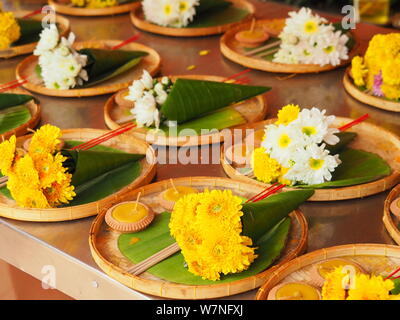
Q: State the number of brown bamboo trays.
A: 13